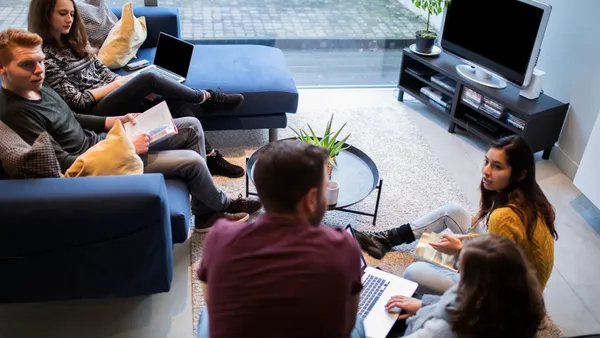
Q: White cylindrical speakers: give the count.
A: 1